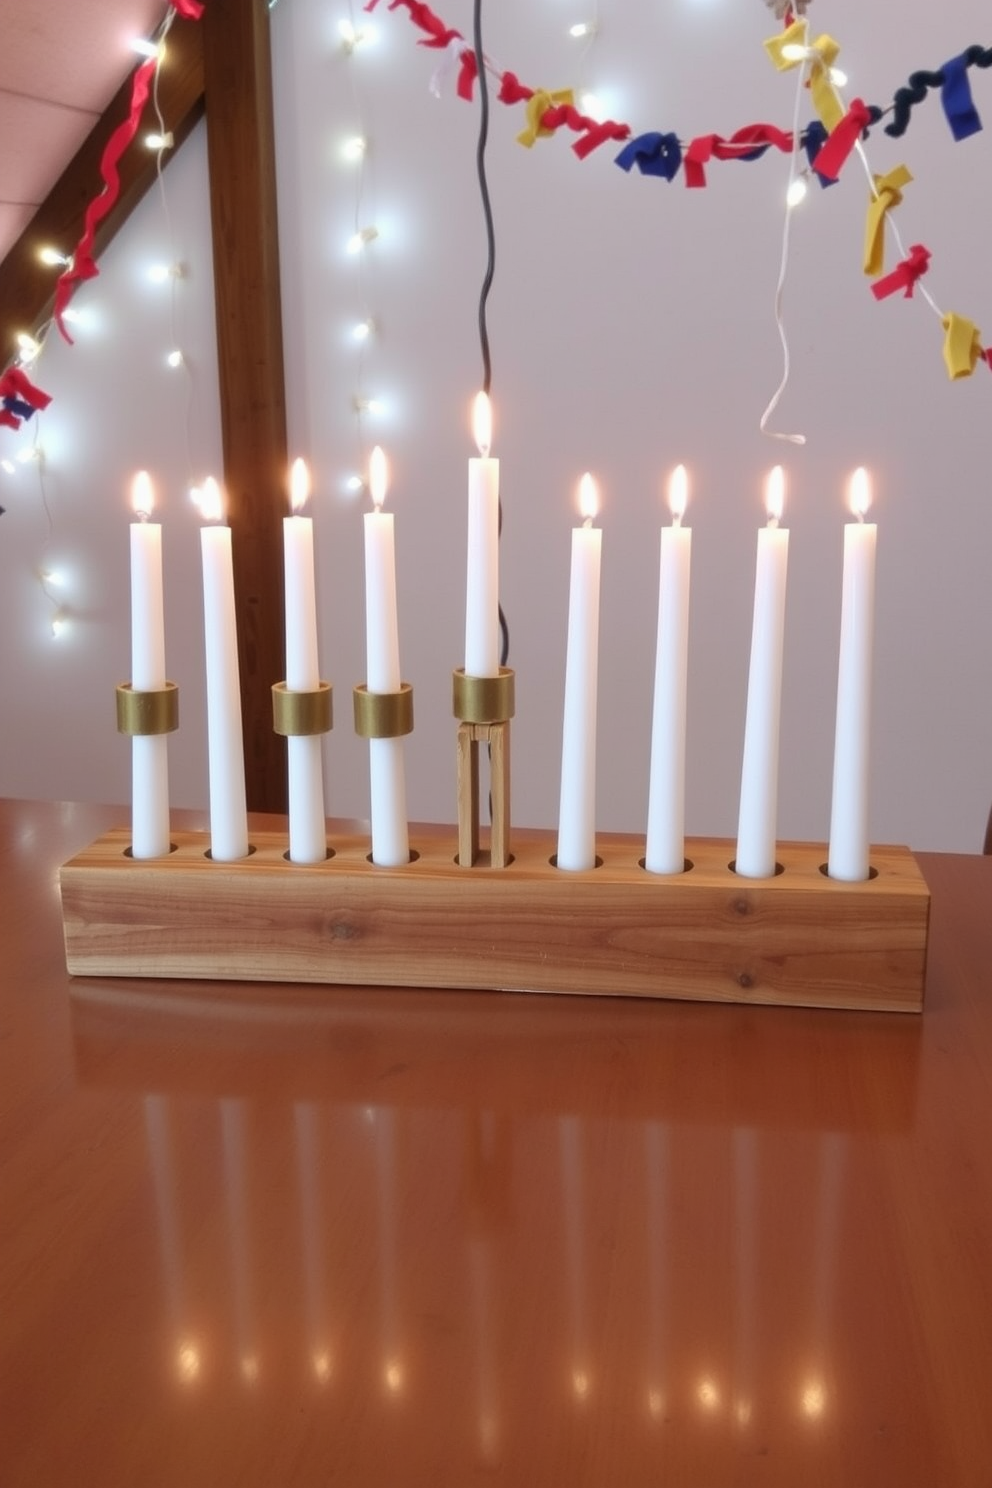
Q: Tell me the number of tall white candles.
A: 9